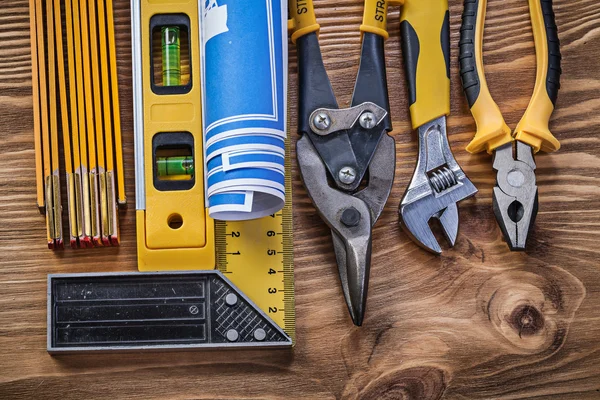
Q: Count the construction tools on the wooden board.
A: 6